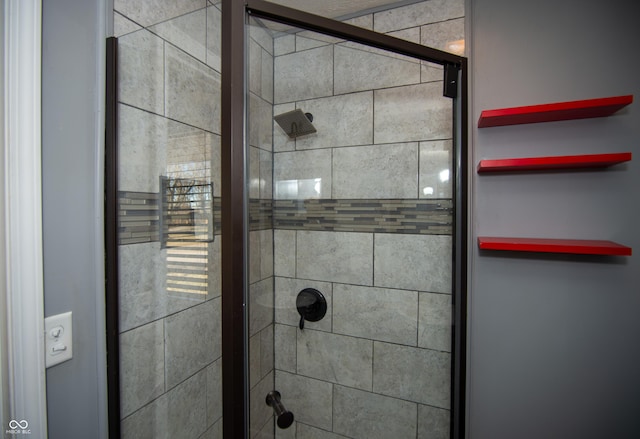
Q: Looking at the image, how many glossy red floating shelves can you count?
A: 3